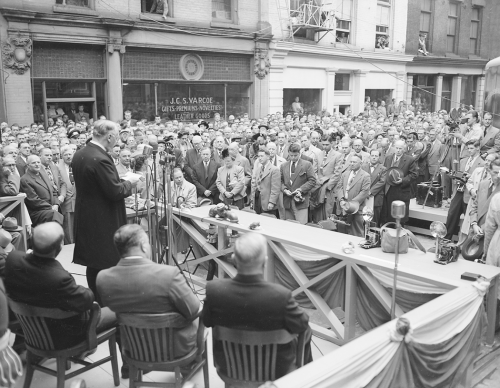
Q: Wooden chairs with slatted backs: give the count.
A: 3